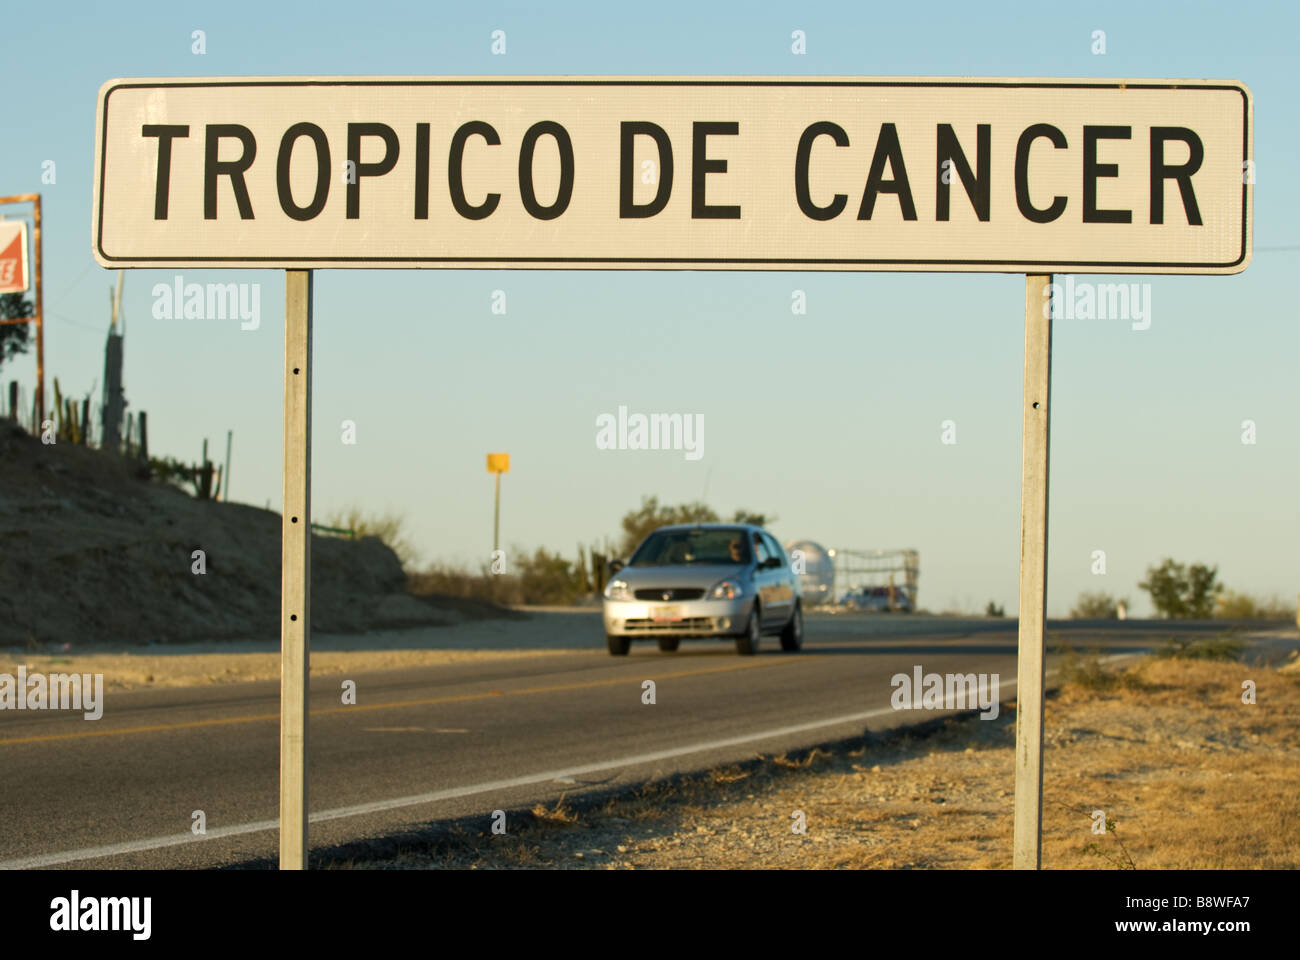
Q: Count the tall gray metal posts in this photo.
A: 2